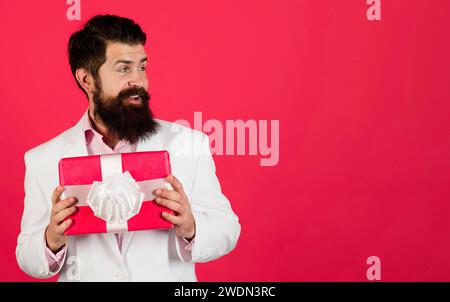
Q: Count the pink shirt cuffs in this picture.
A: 2